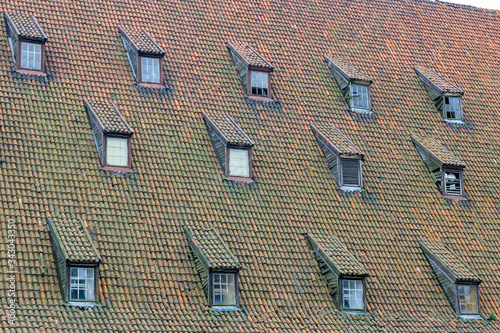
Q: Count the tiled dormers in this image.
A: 13